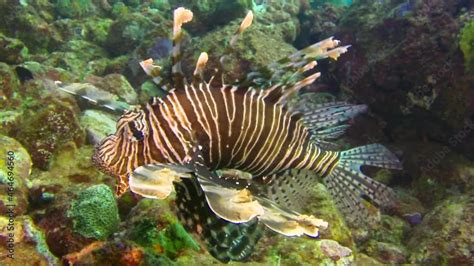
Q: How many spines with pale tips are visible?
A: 8